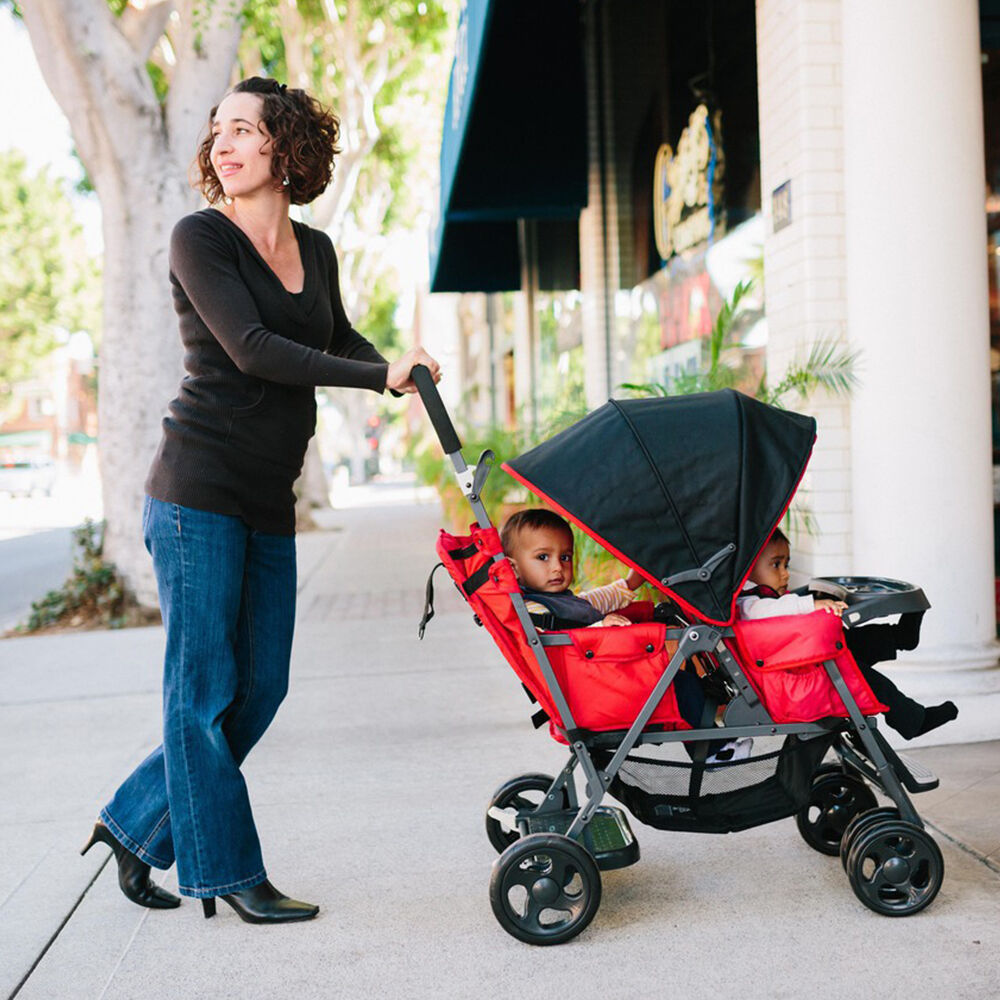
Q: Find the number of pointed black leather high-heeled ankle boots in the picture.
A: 2